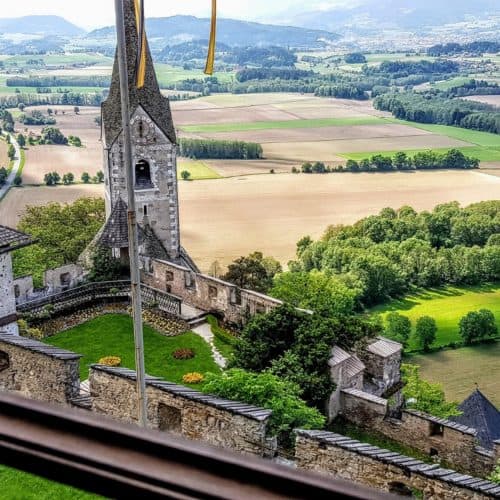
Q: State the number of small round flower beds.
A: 3